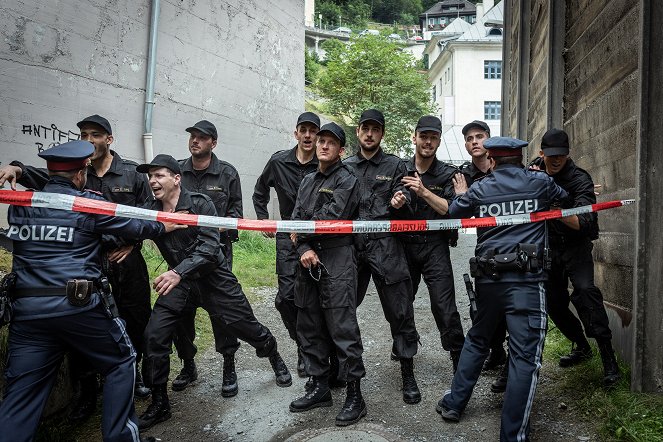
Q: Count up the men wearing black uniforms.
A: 9